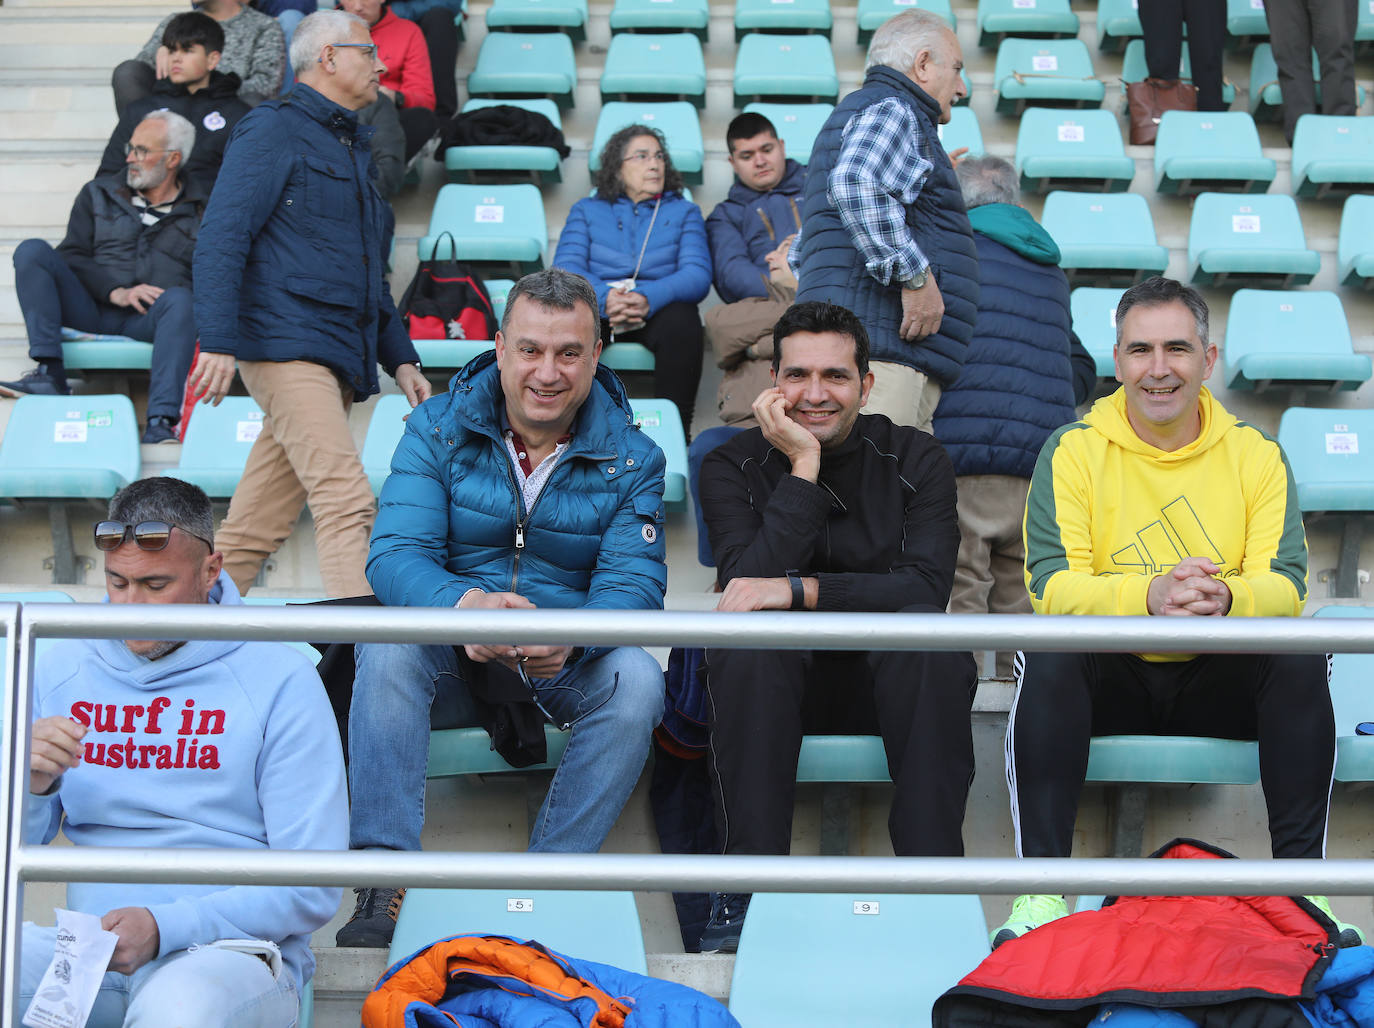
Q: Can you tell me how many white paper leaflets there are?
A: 1